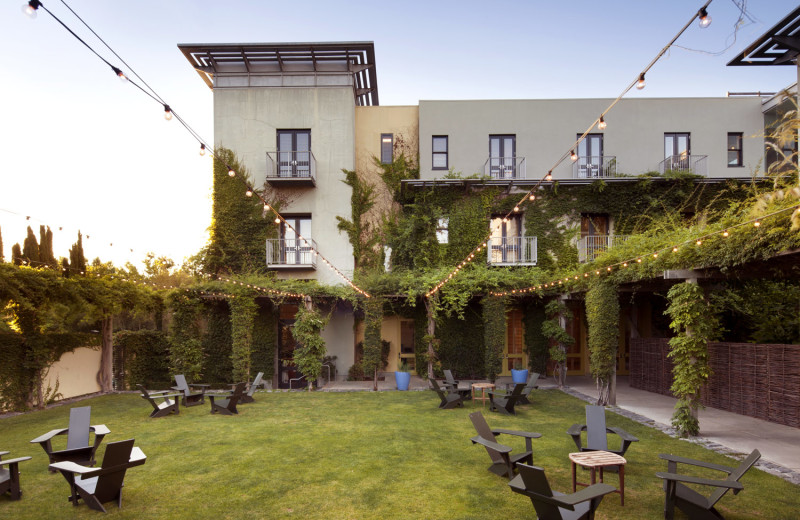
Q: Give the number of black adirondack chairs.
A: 15